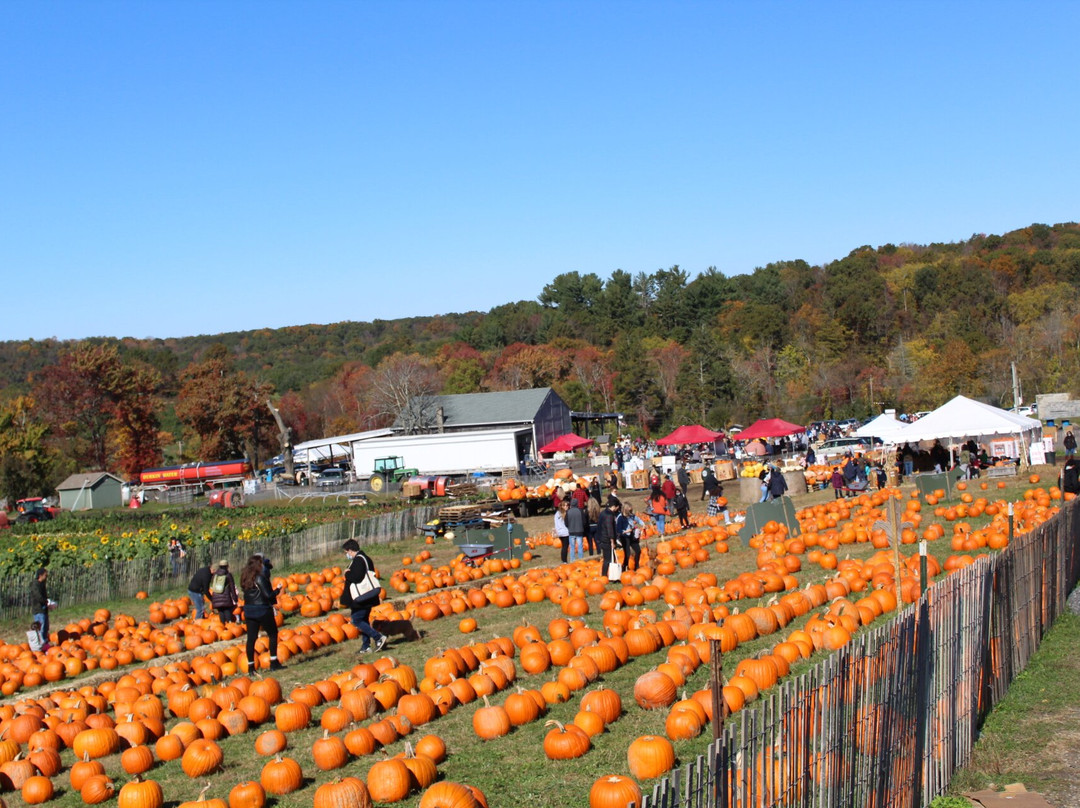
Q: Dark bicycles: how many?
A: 0